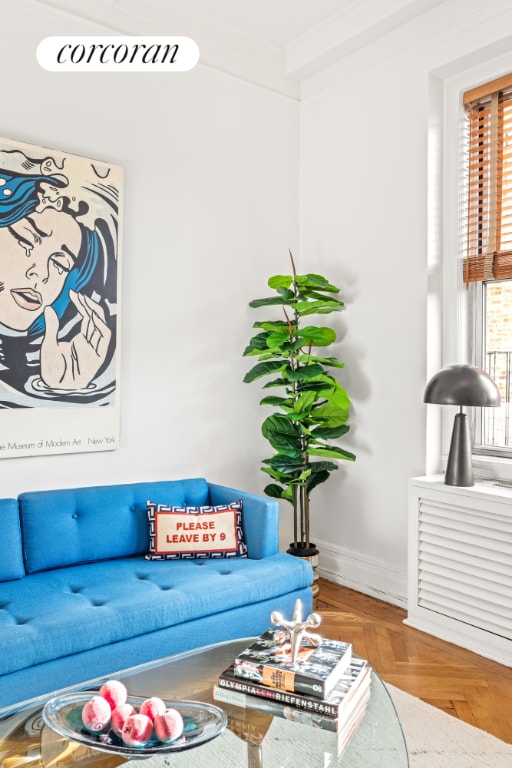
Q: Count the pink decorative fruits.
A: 6